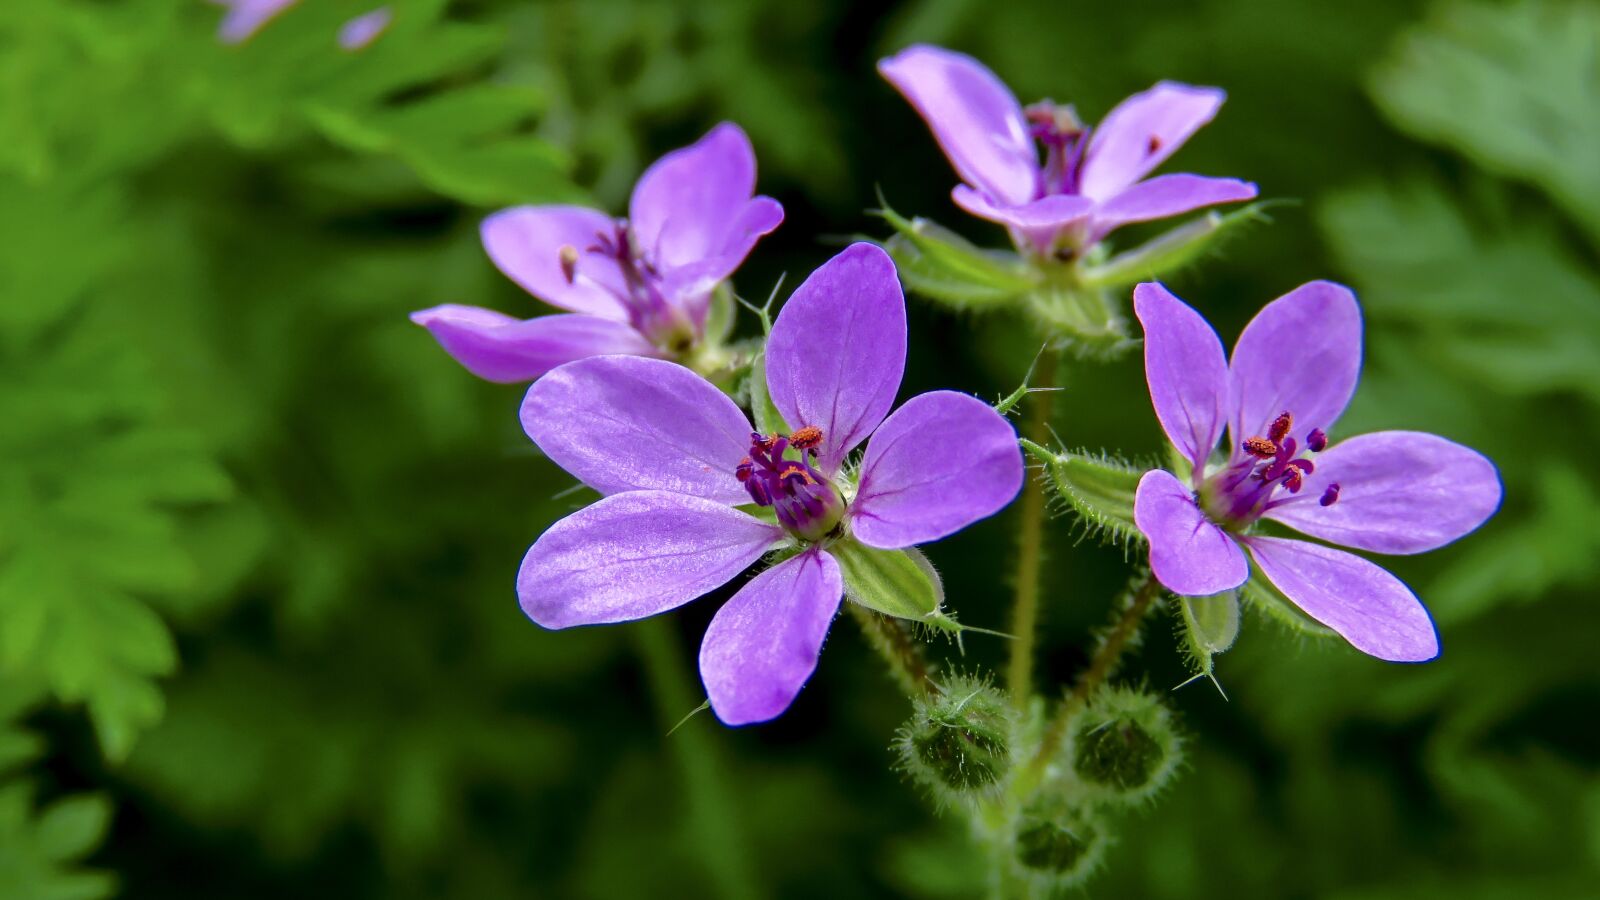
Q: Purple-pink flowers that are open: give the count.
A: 4